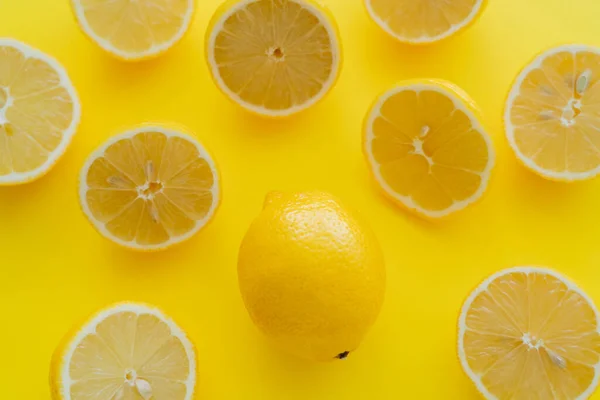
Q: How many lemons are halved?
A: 9